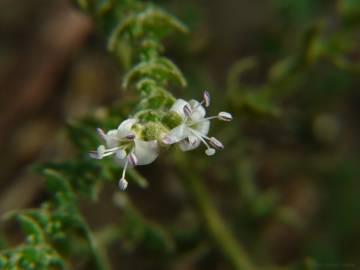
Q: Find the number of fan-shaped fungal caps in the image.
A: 0